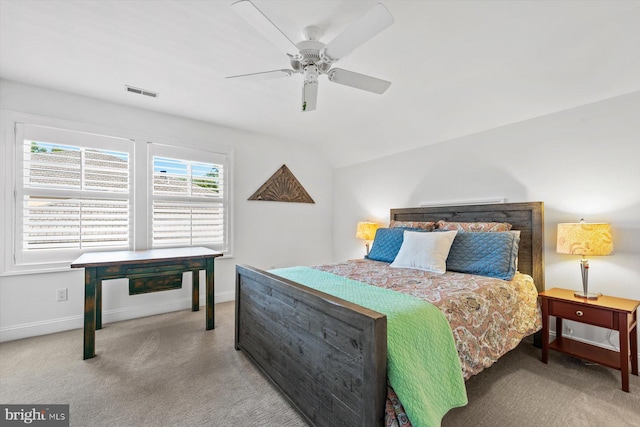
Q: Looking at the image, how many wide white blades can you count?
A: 5